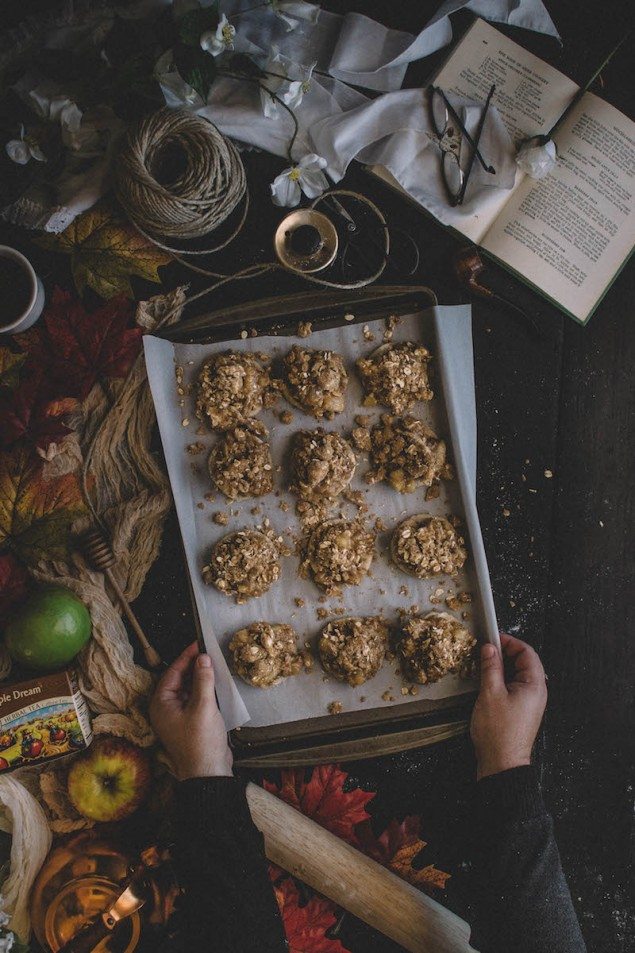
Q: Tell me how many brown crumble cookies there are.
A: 12